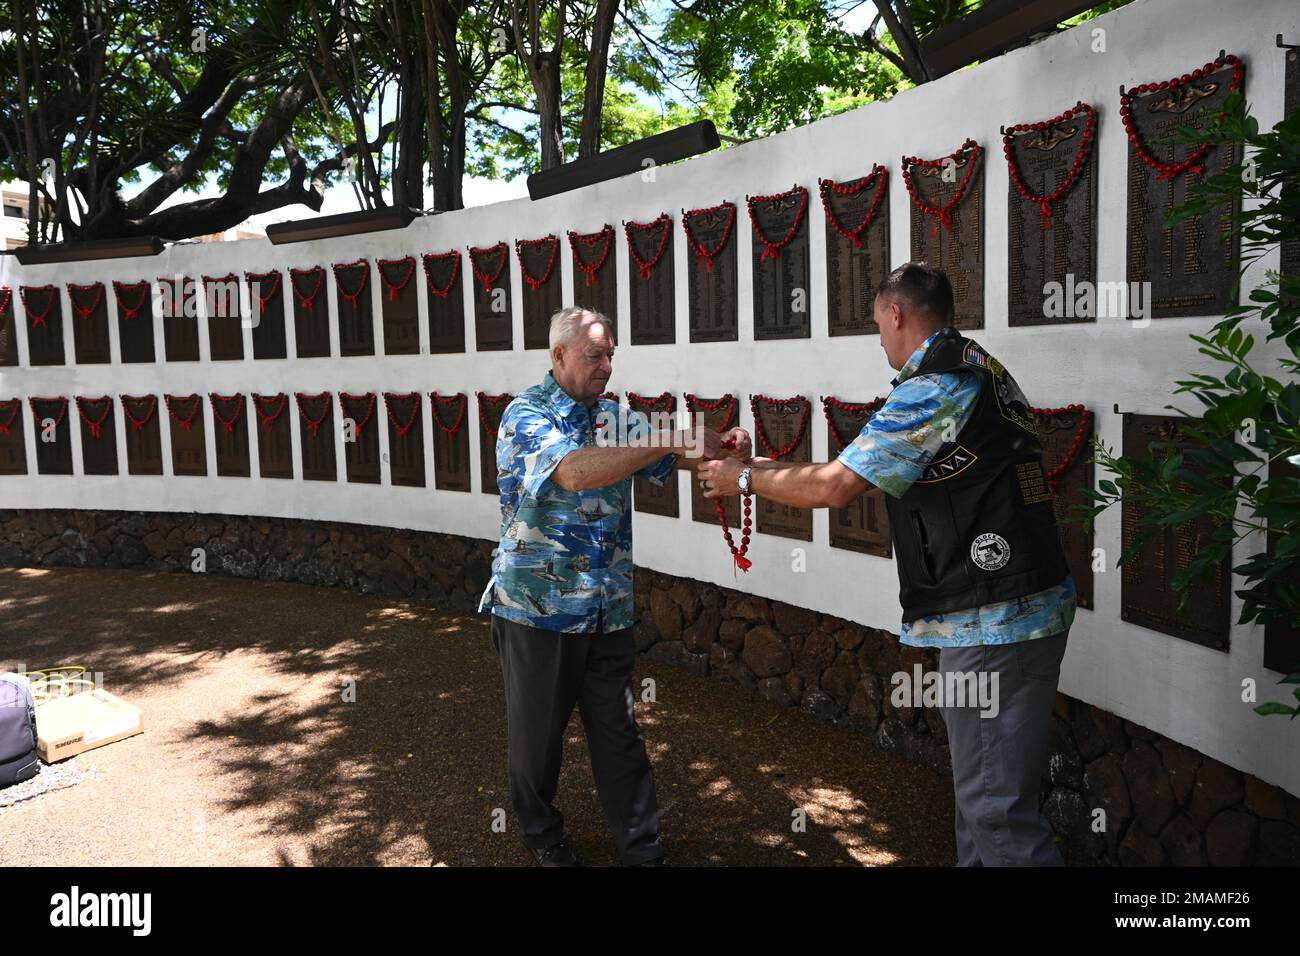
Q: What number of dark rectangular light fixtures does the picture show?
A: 4